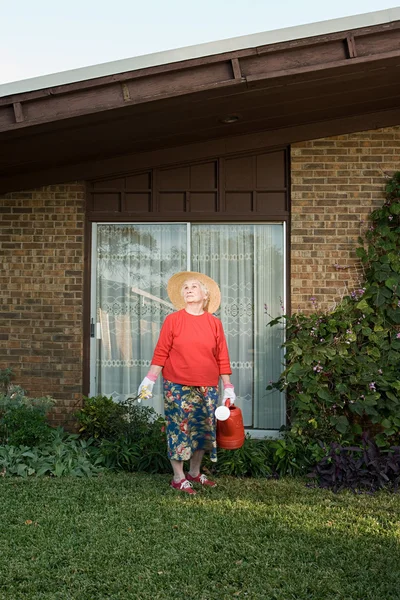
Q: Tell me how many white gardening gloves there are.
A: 2